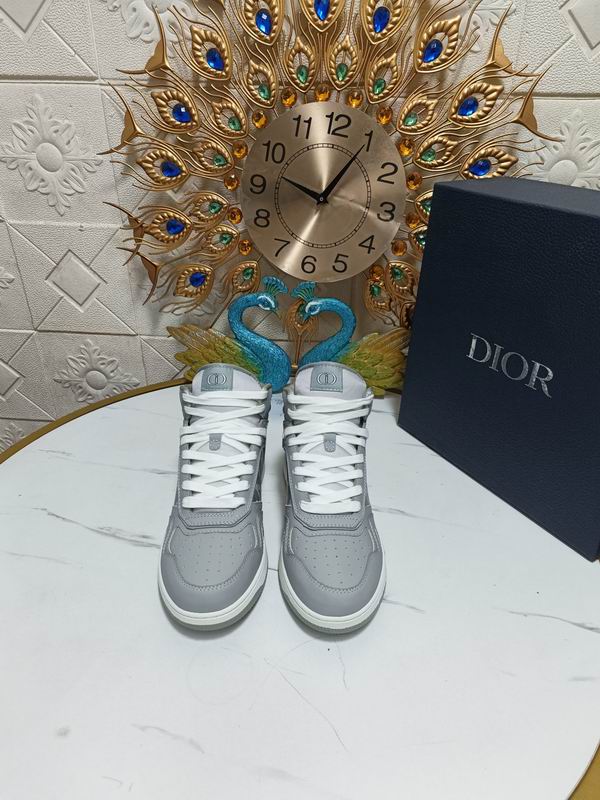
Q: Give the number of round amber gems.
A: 14